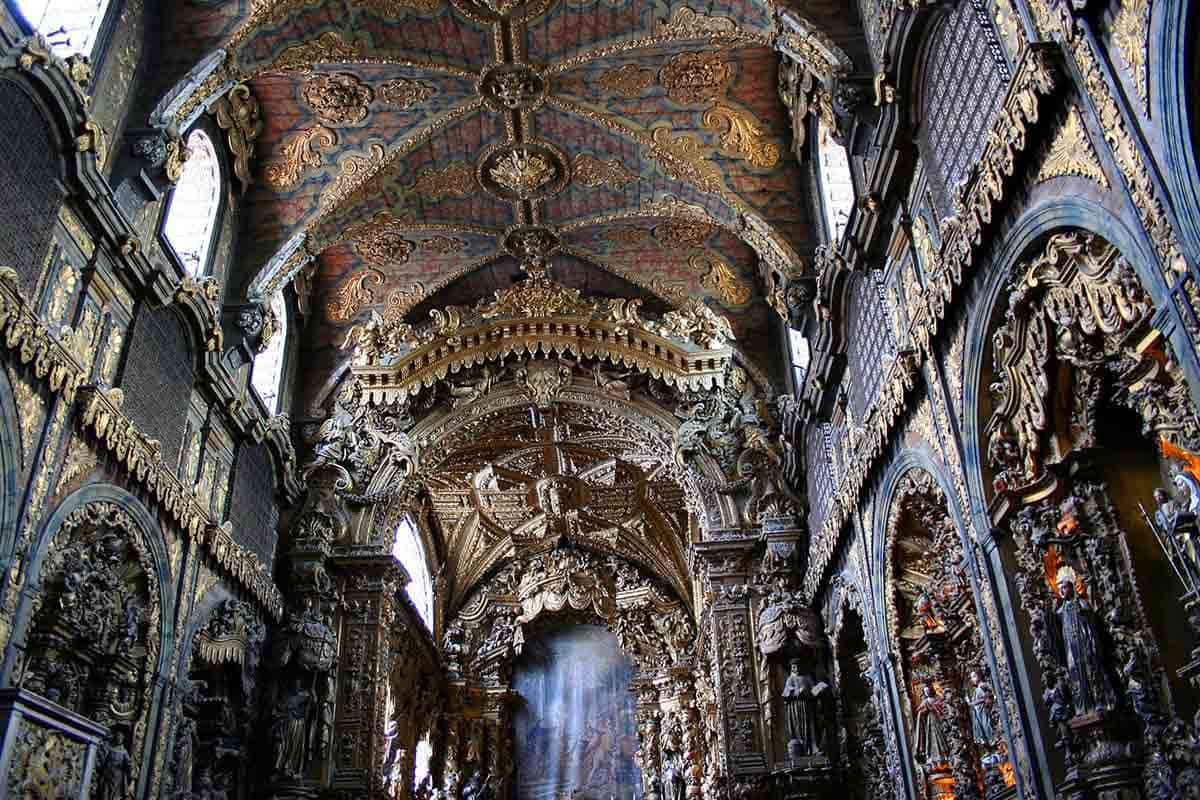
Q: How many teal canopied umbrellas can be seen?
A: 0